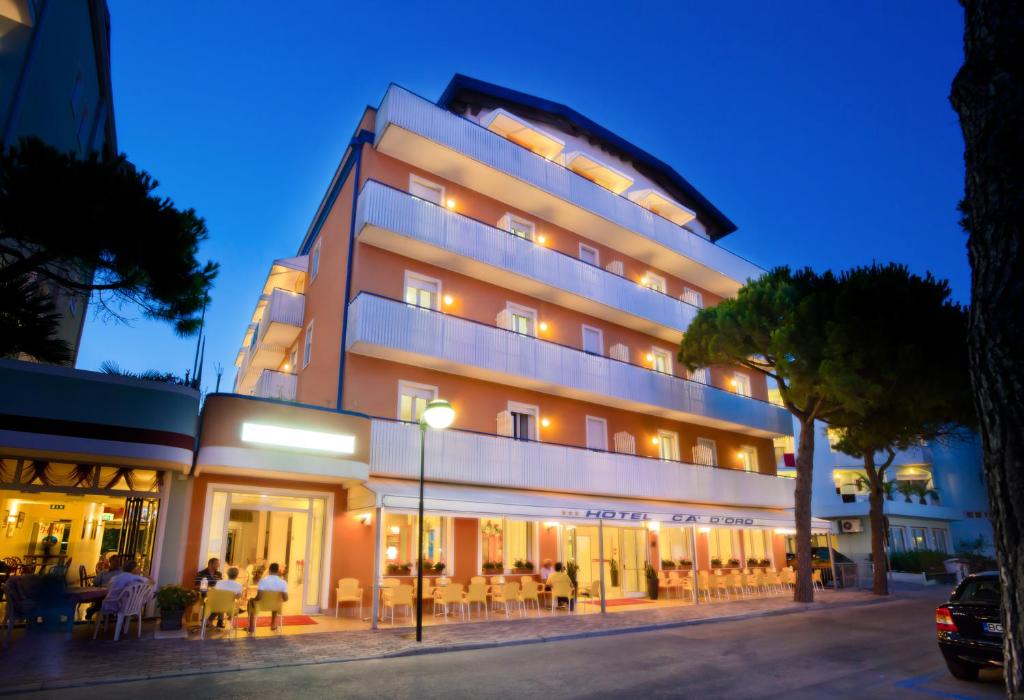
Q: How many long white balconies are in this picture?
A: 4